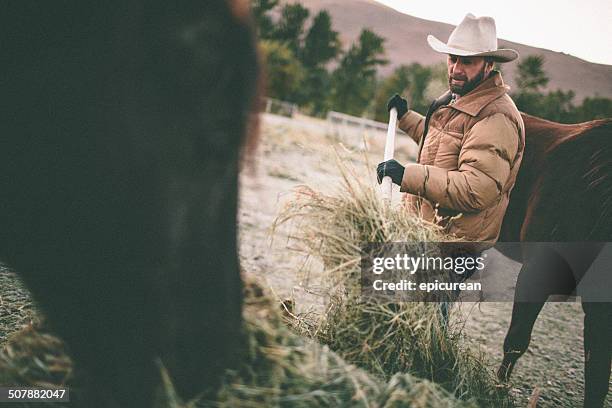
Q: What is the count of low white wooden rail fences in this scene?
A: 2